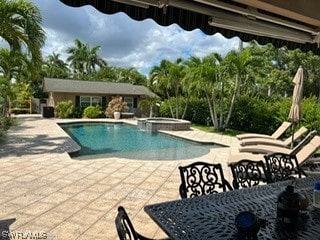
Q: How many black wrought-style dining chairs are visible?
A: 4